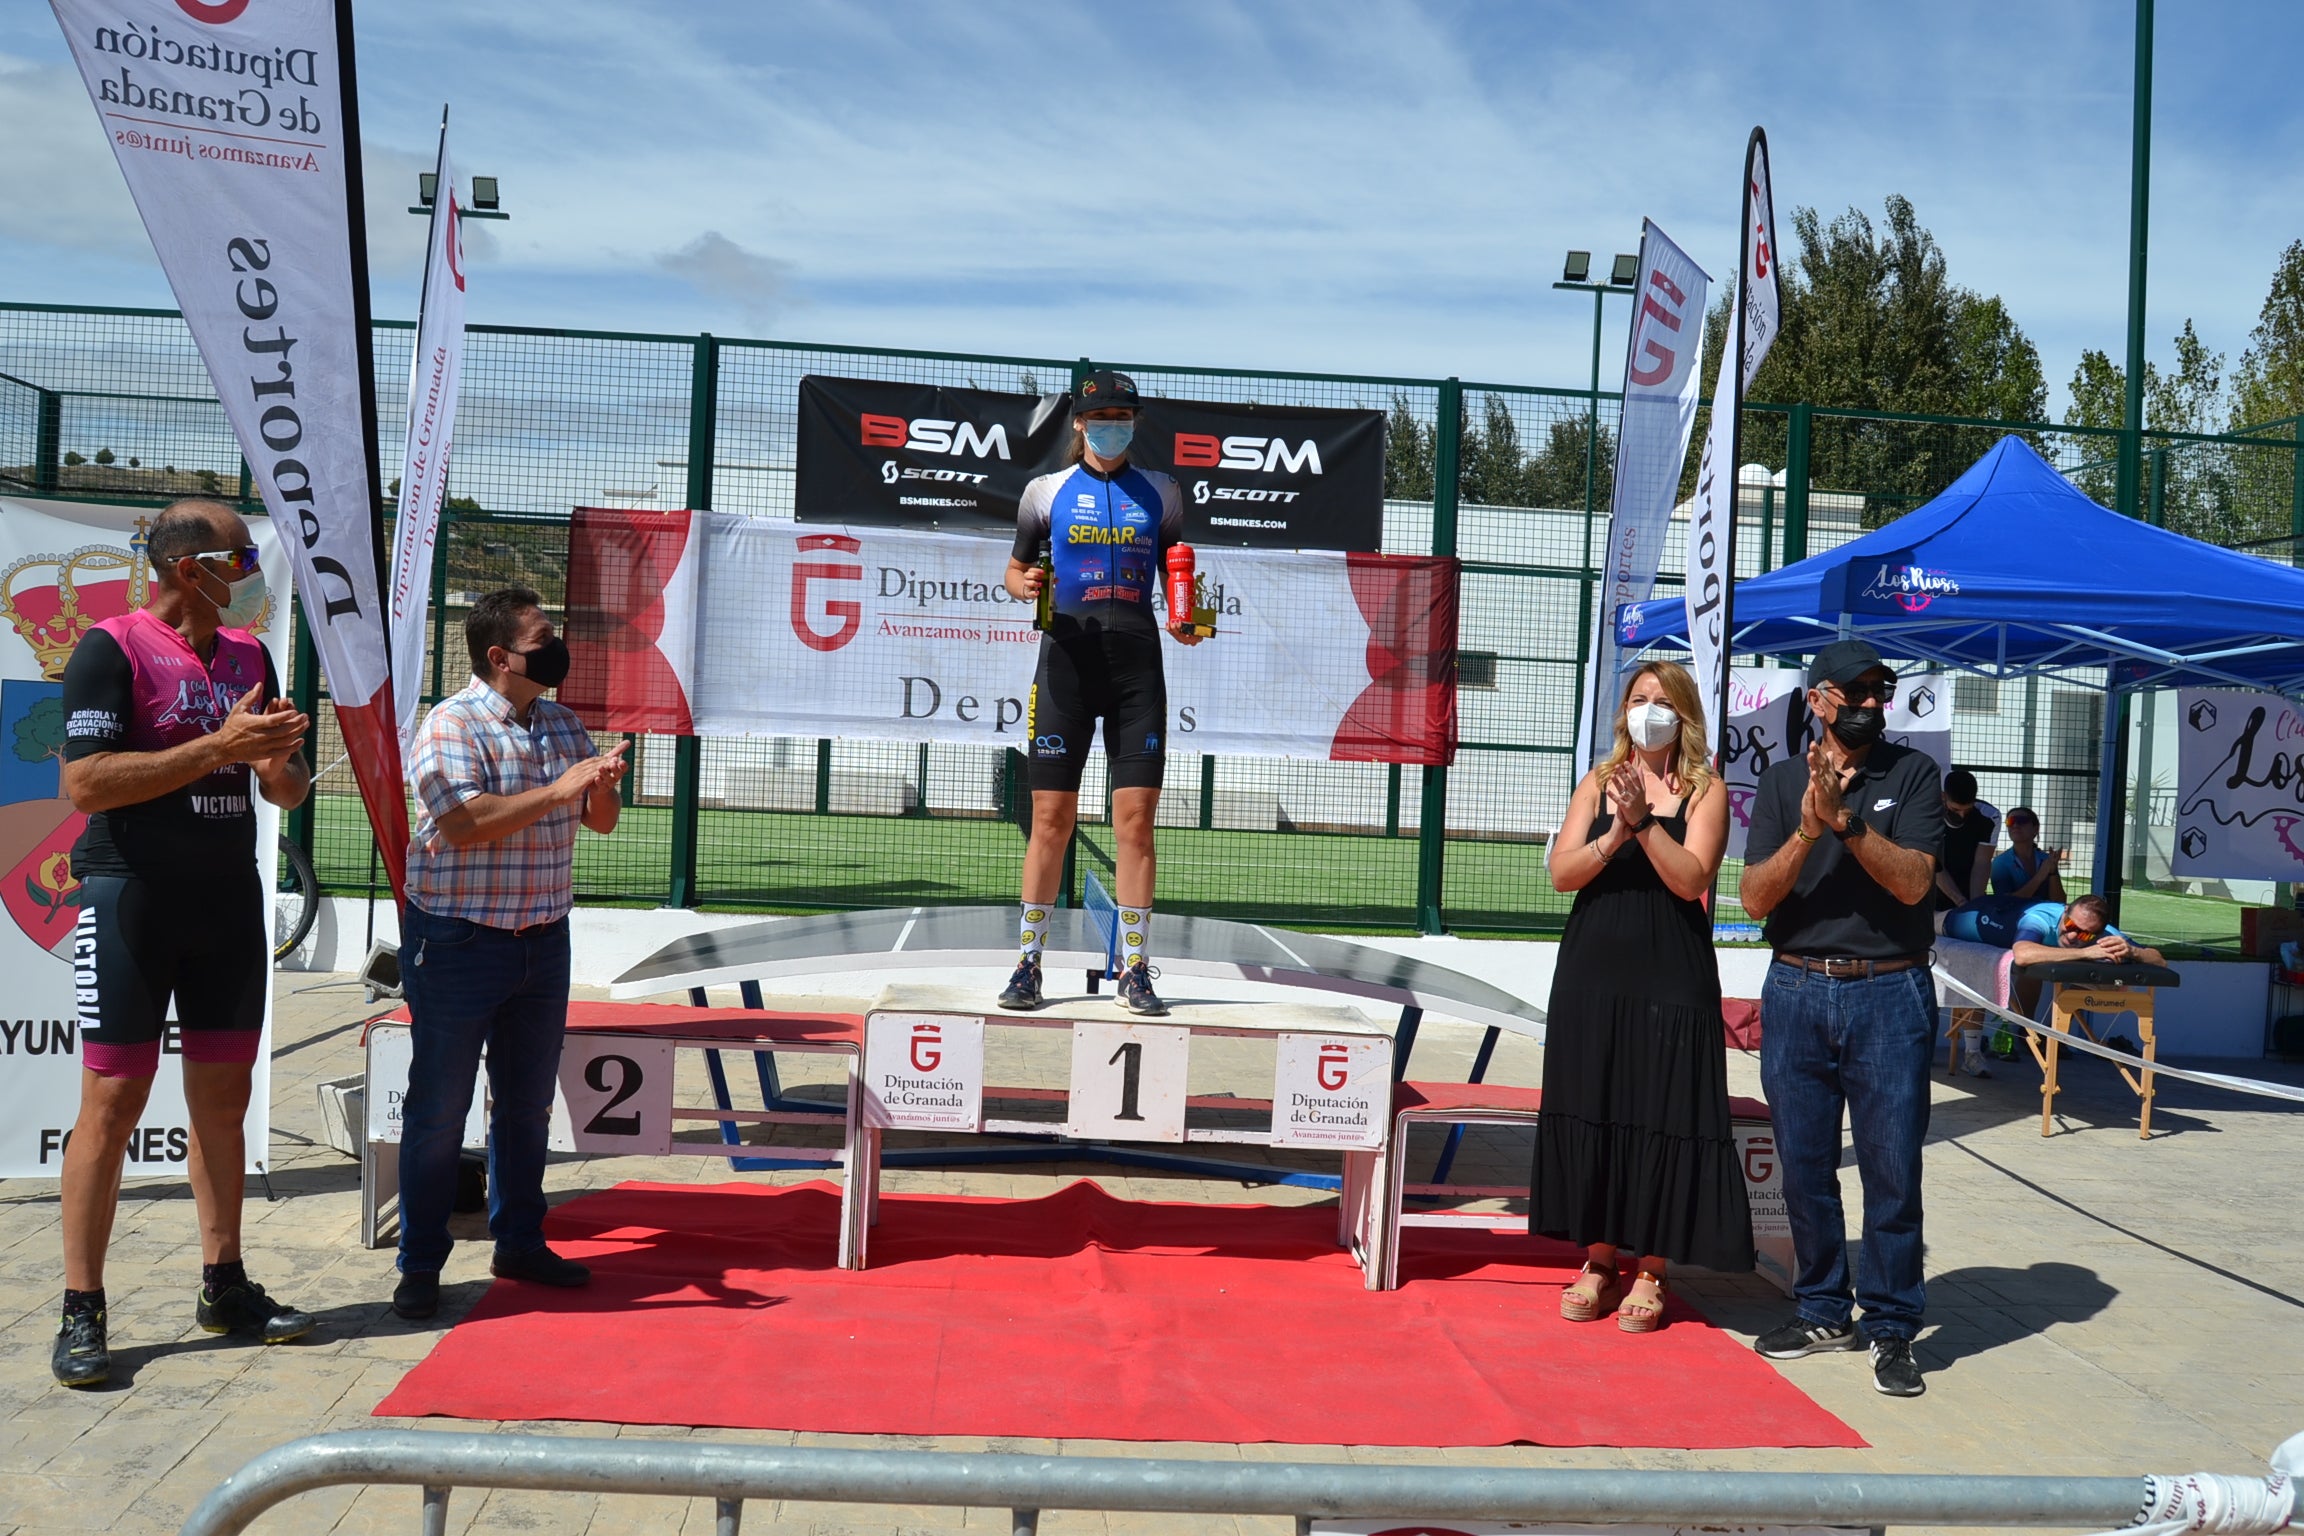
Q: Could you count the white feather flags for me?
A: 4